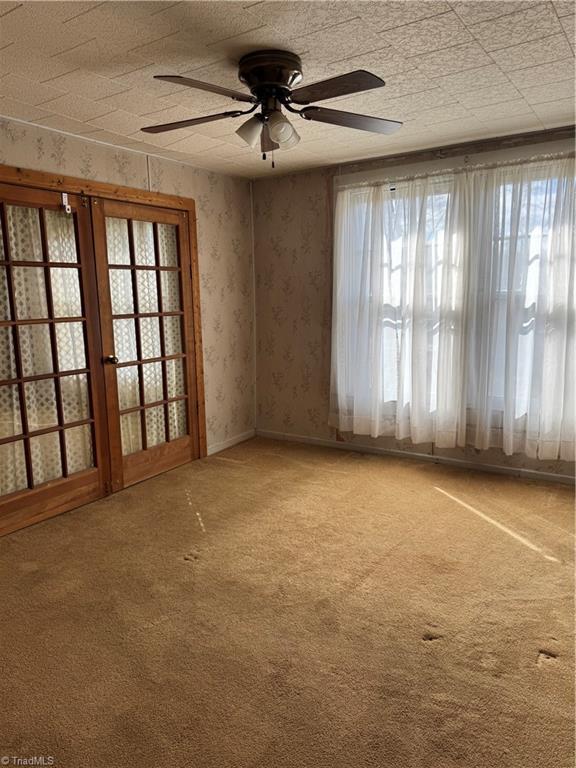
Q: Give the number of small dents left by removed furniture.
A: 3